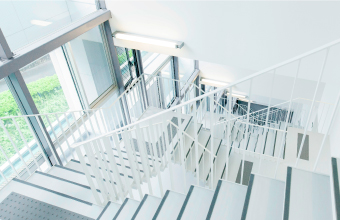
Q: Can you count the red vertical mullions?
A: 0